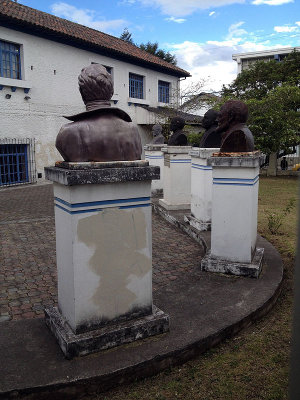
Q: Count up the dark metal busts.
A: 5